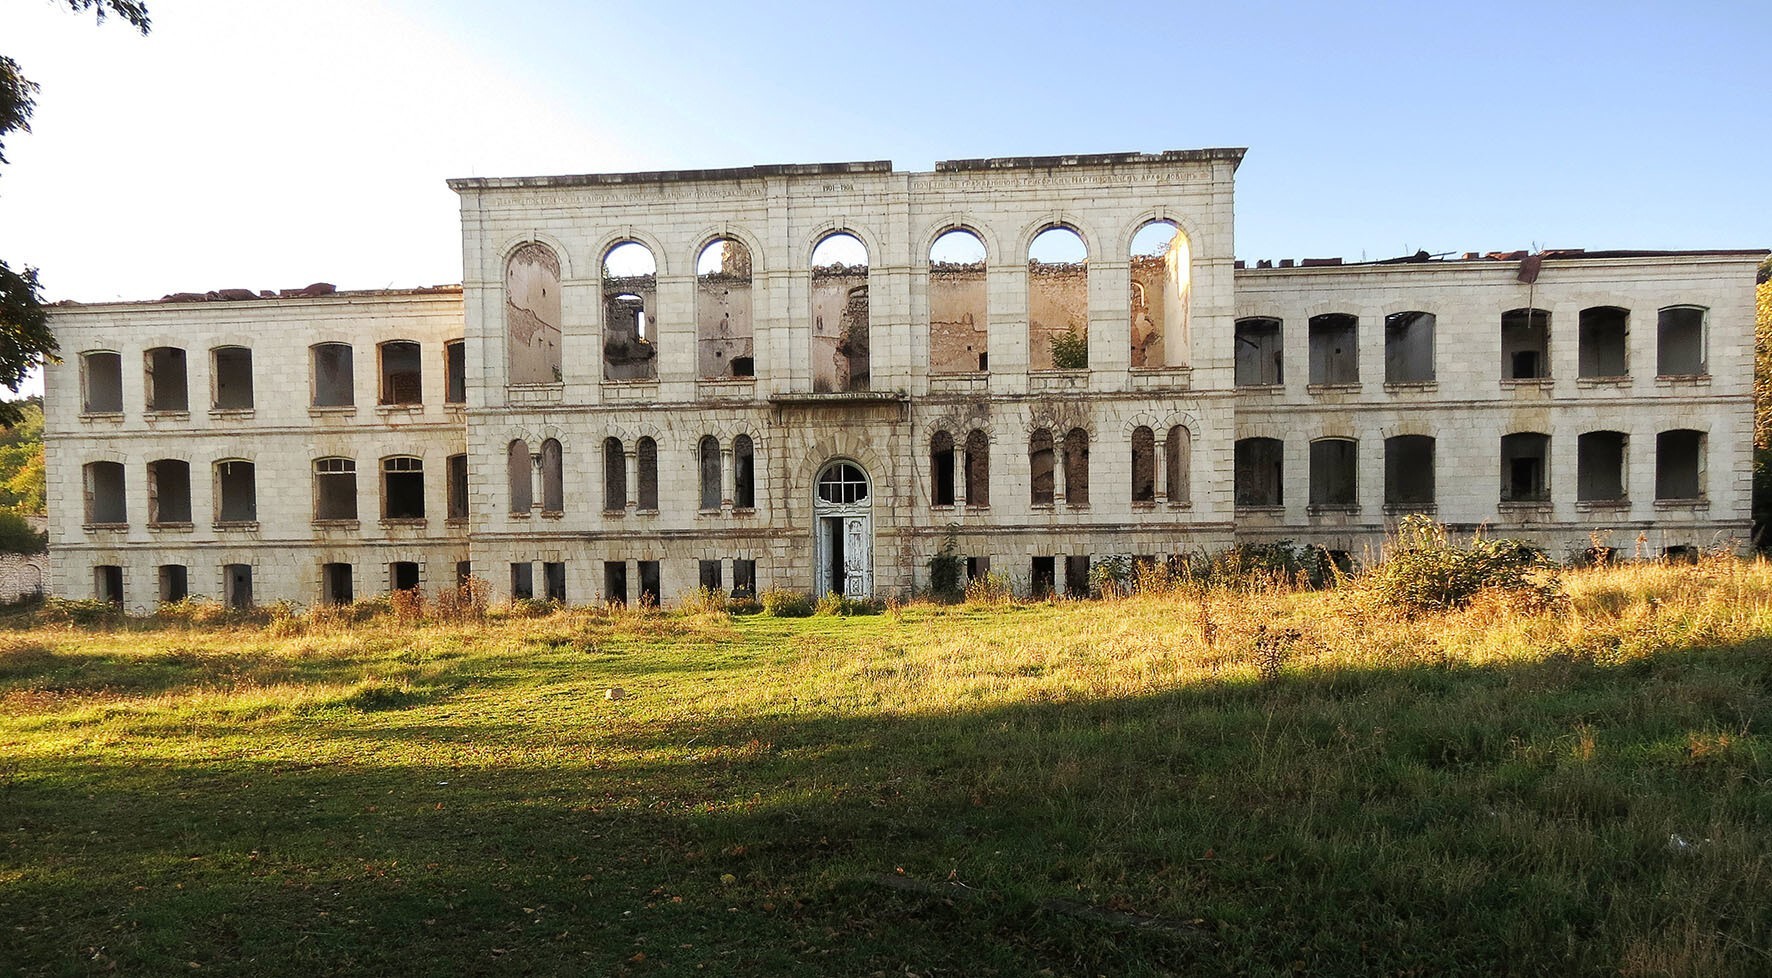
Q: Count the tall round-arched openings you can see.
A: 7